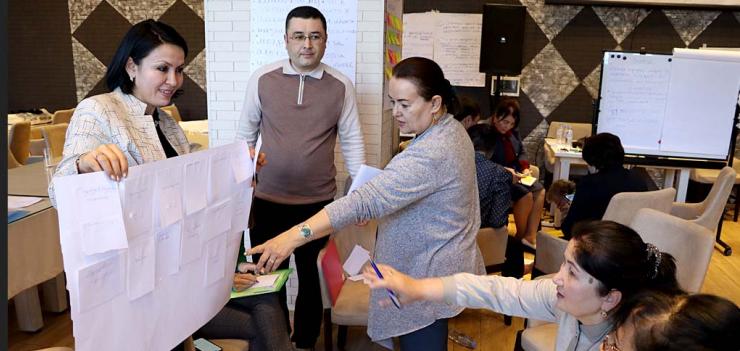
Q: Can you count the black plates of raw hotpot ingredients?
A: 0